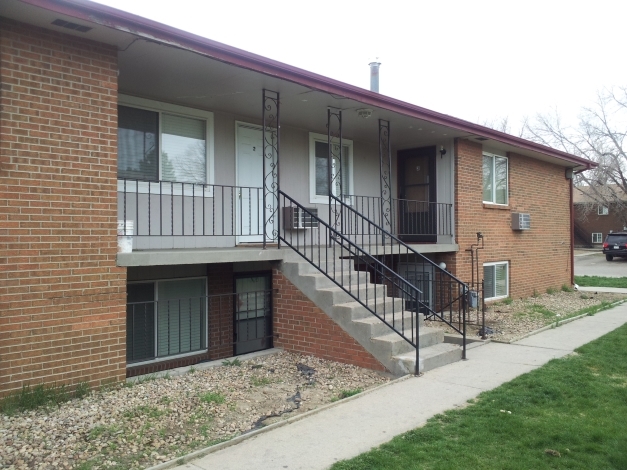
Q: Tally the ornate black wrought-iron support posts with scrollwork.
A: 3